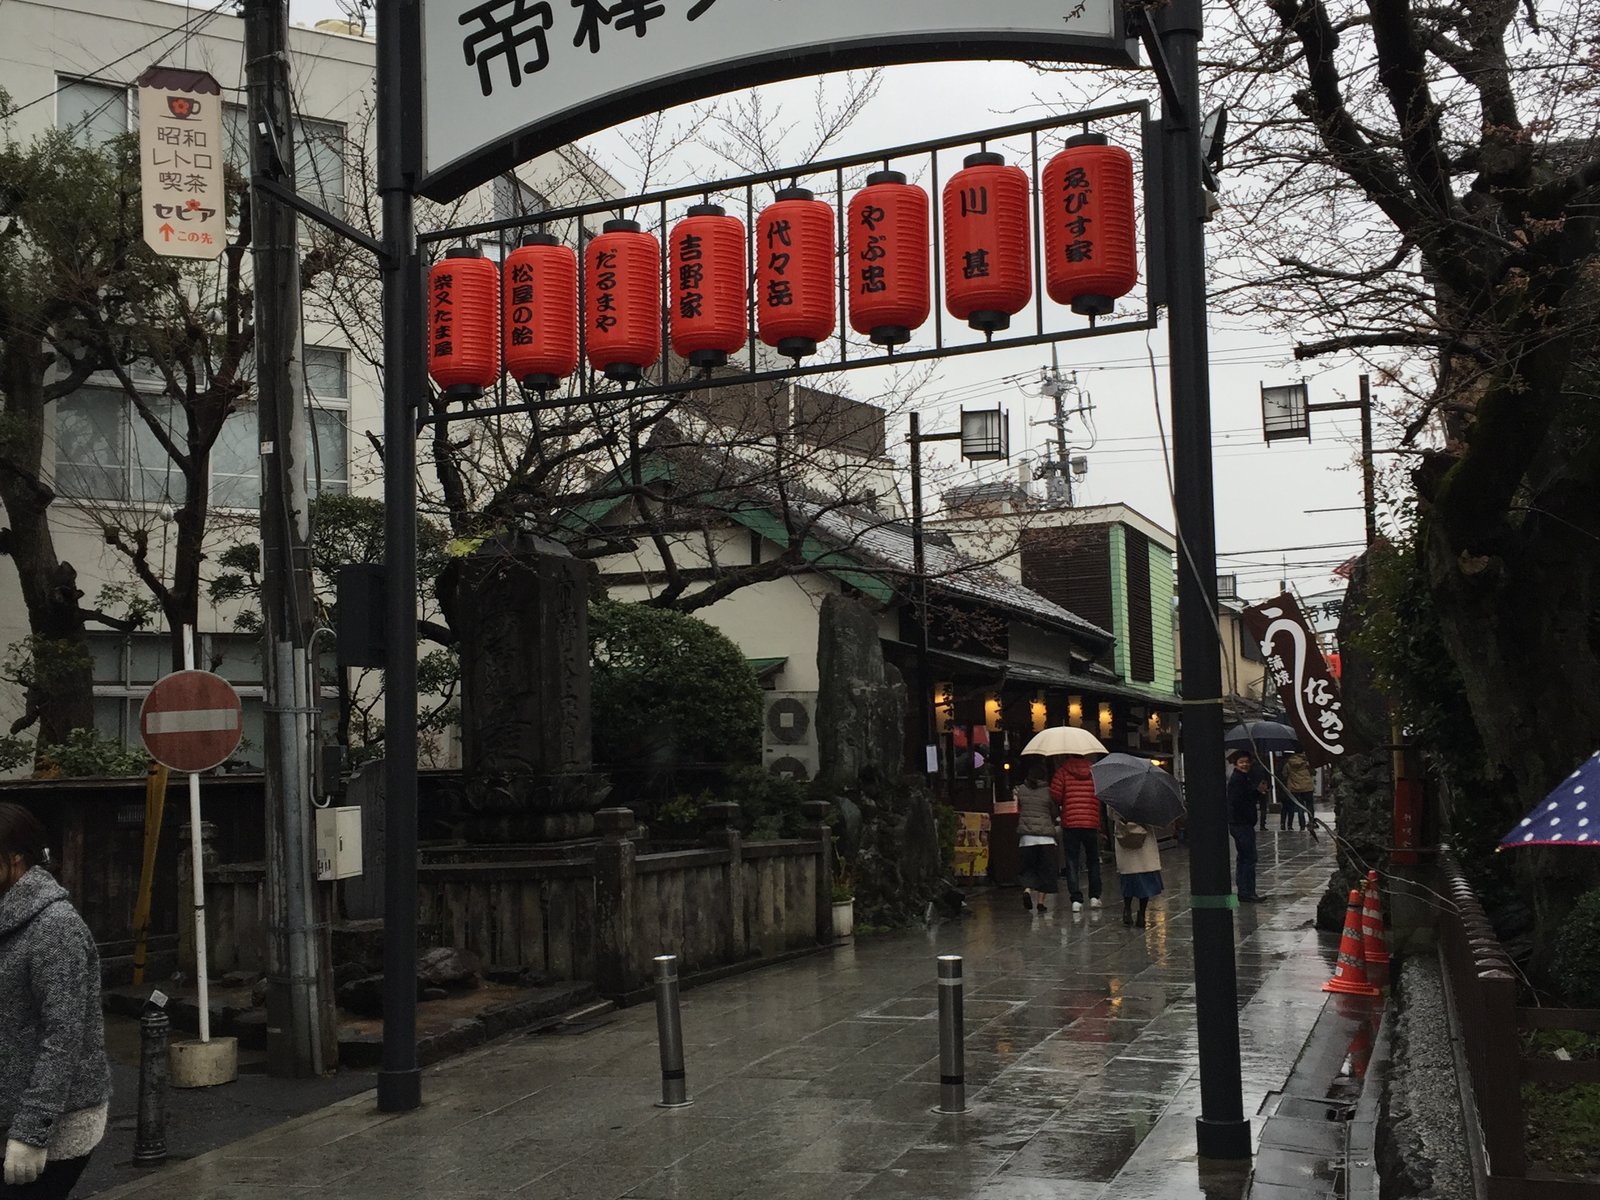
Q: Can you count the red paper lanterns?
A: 8